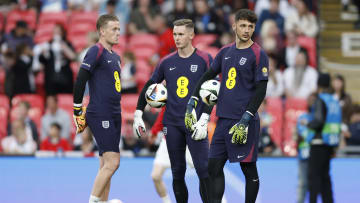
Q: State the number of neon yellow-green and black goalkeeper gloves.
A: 2